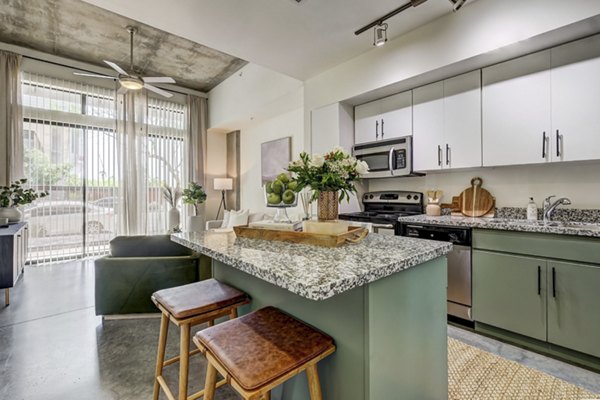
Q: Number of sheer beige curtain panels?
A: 3